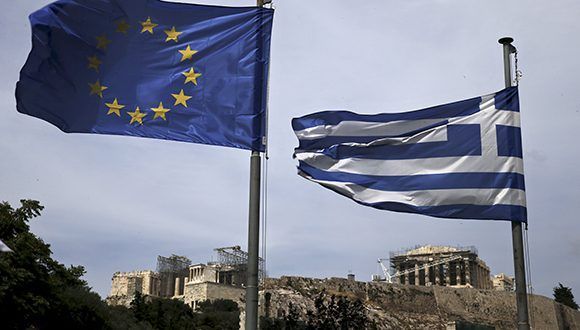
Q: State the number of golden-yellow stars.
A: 12